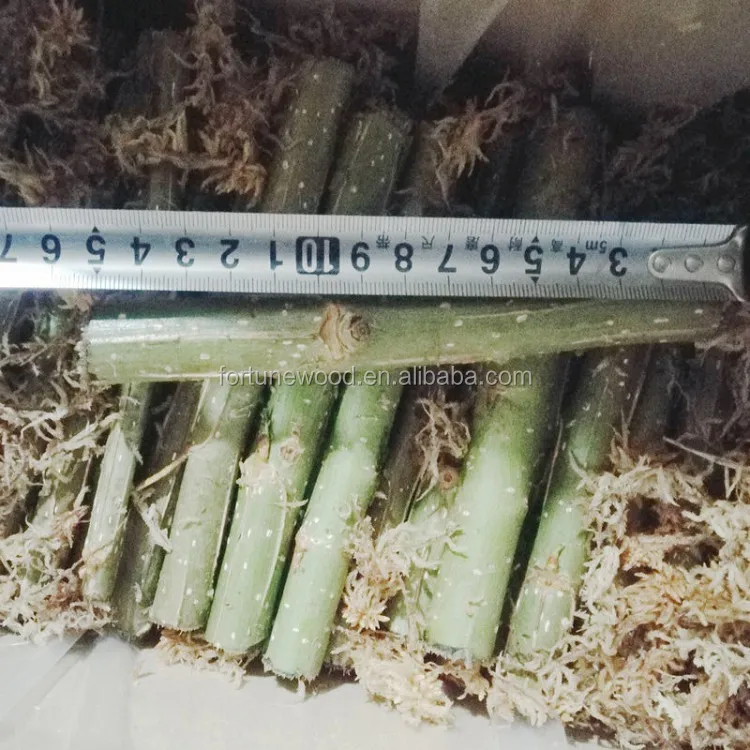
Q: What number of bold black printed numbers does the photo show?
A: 14